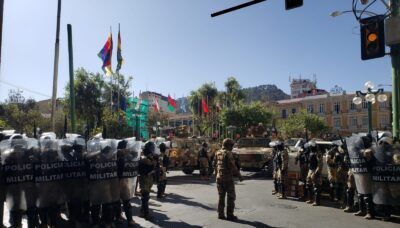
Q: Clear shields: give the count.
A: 7